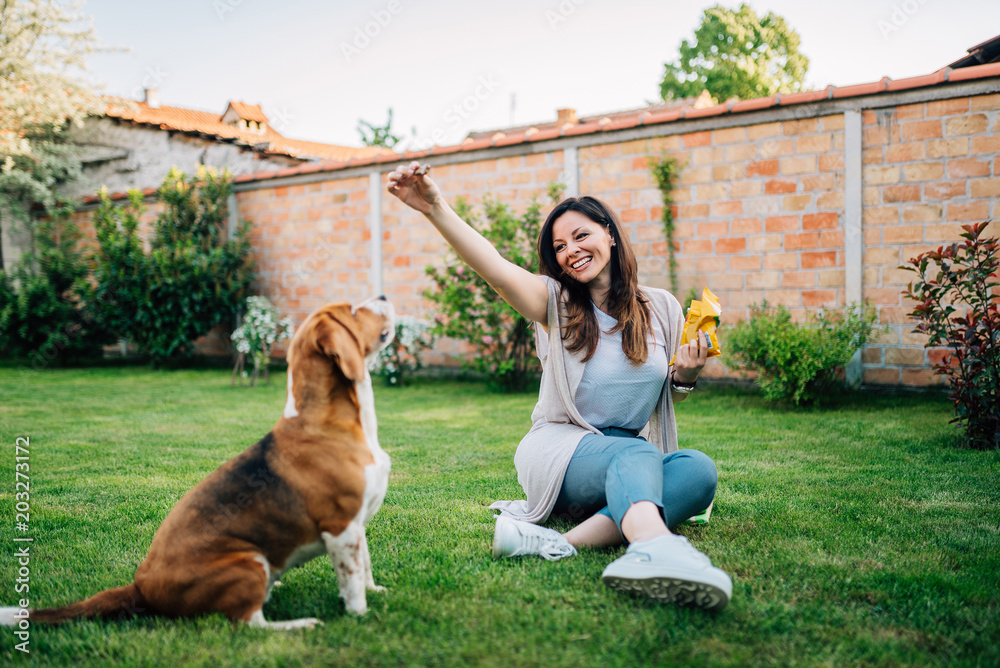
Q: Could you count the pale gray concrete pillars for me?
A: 4